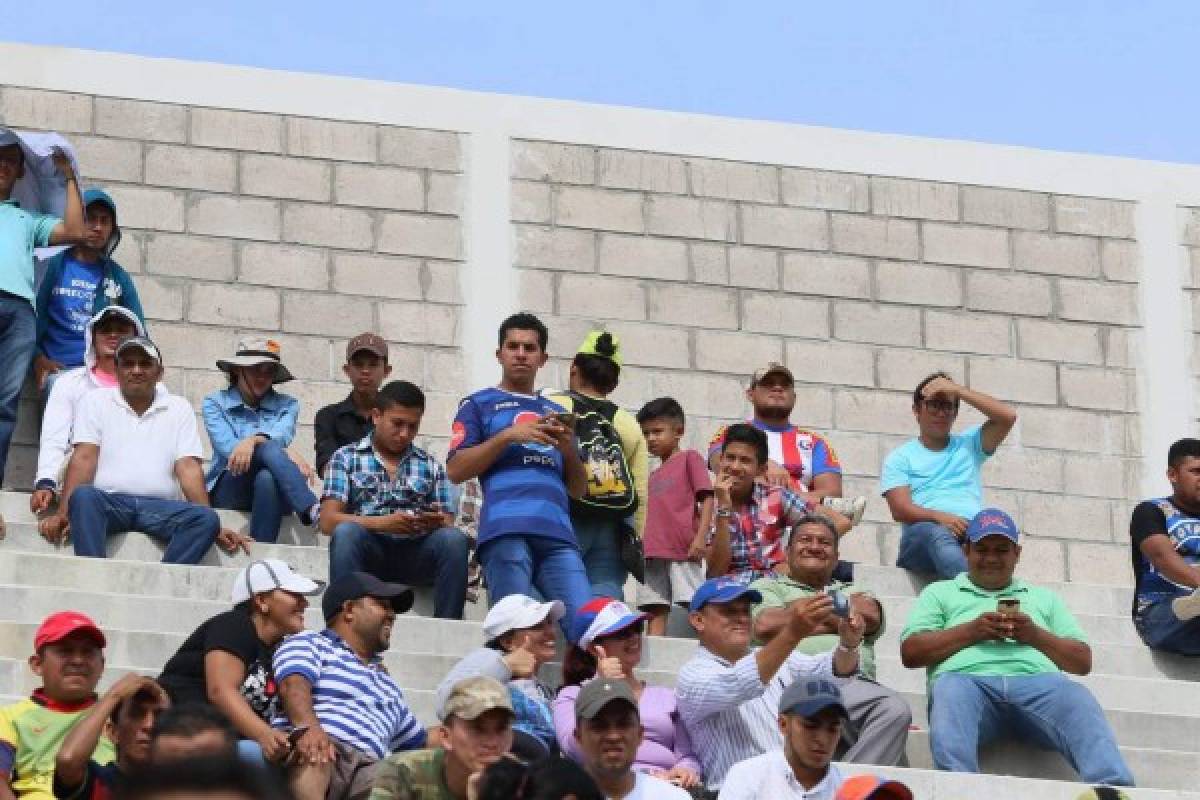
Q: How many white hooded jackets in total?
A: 1